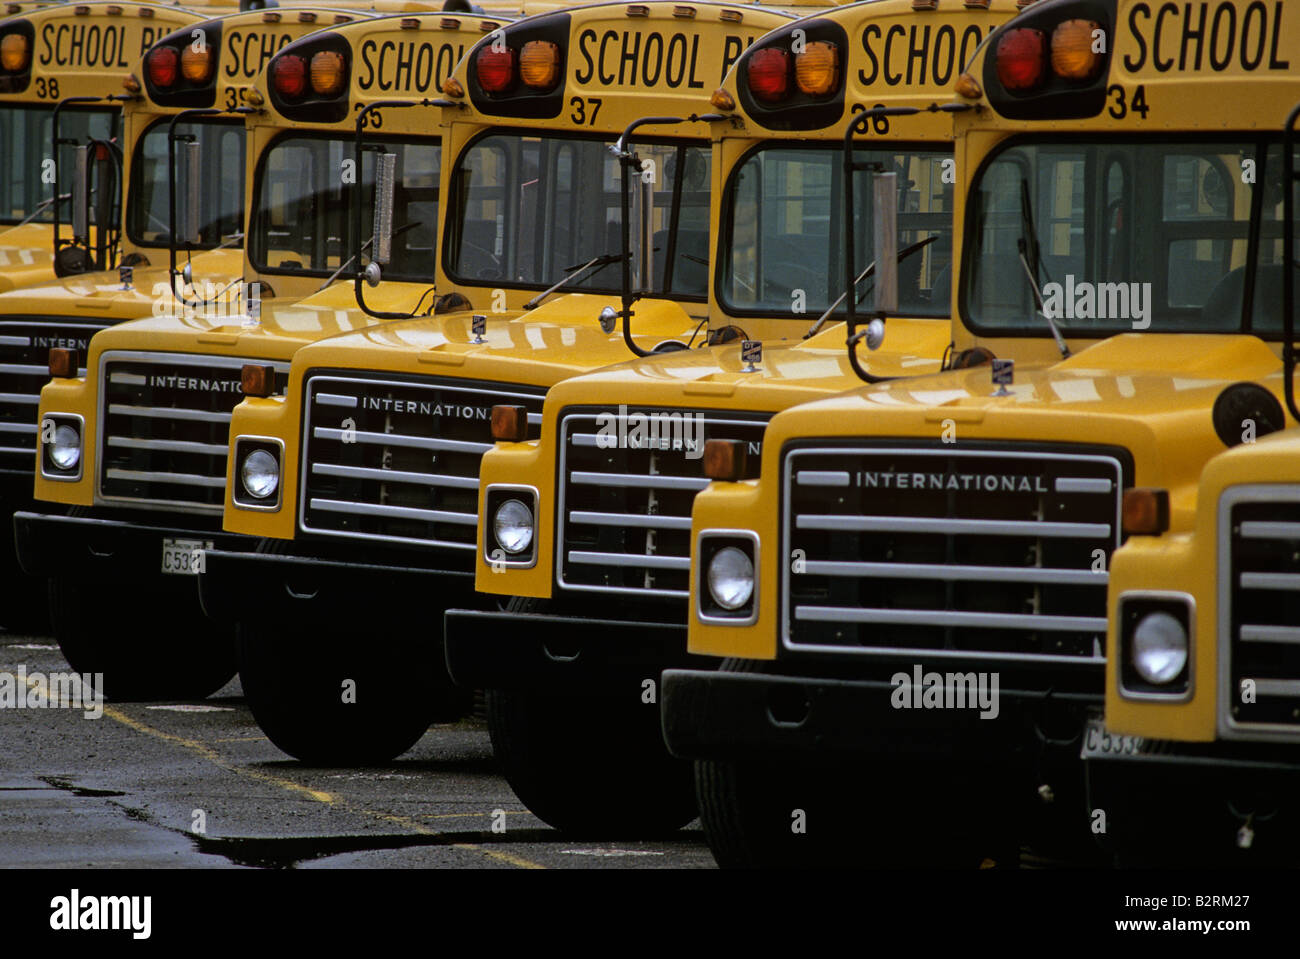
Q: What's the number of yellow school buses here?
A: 7